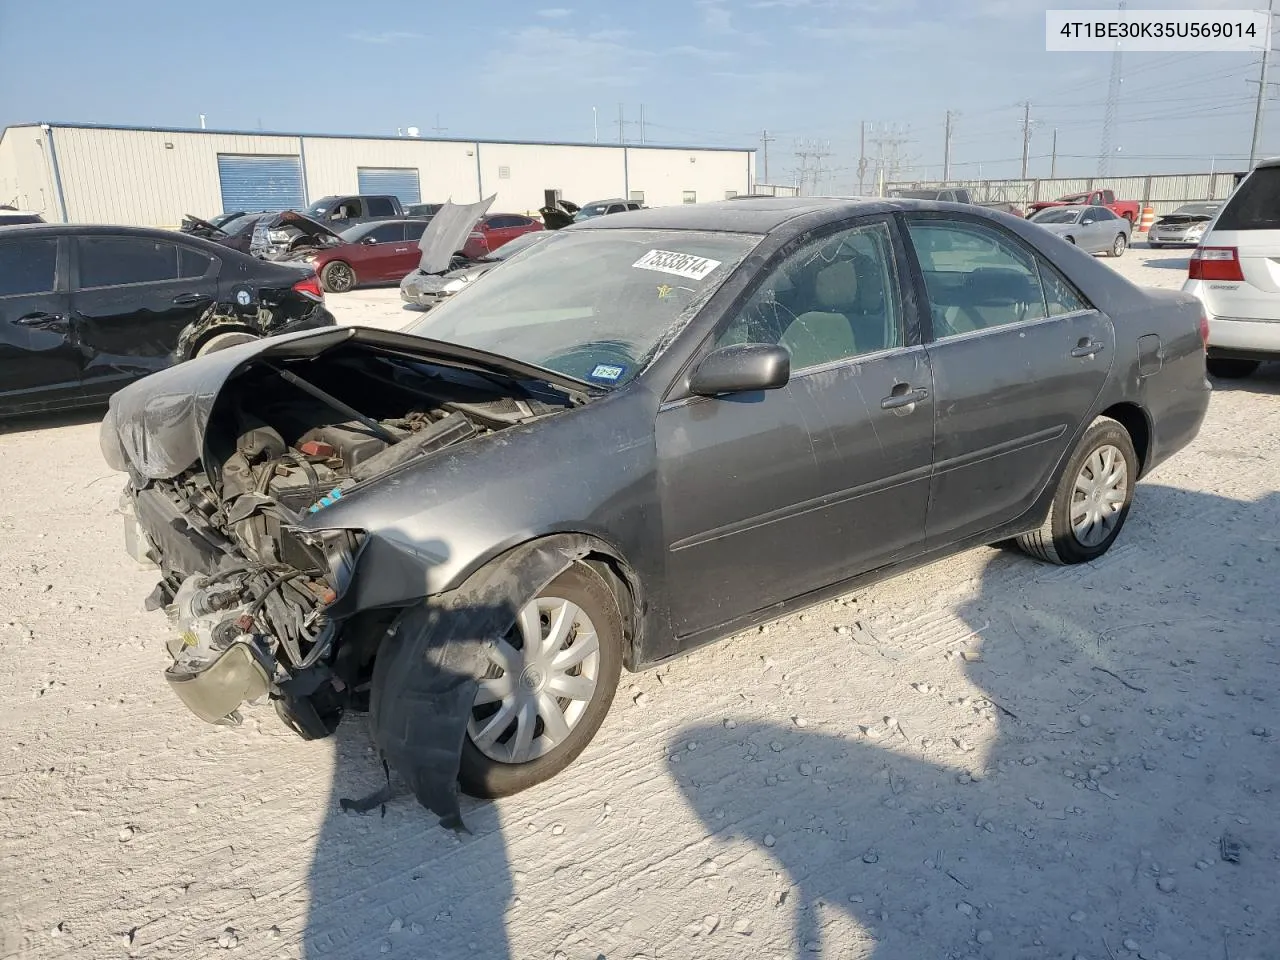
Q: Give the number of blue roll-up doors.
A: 2